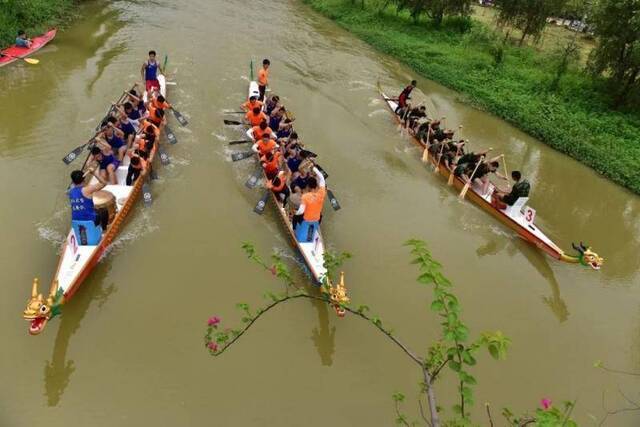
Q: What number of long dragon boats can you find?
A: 3